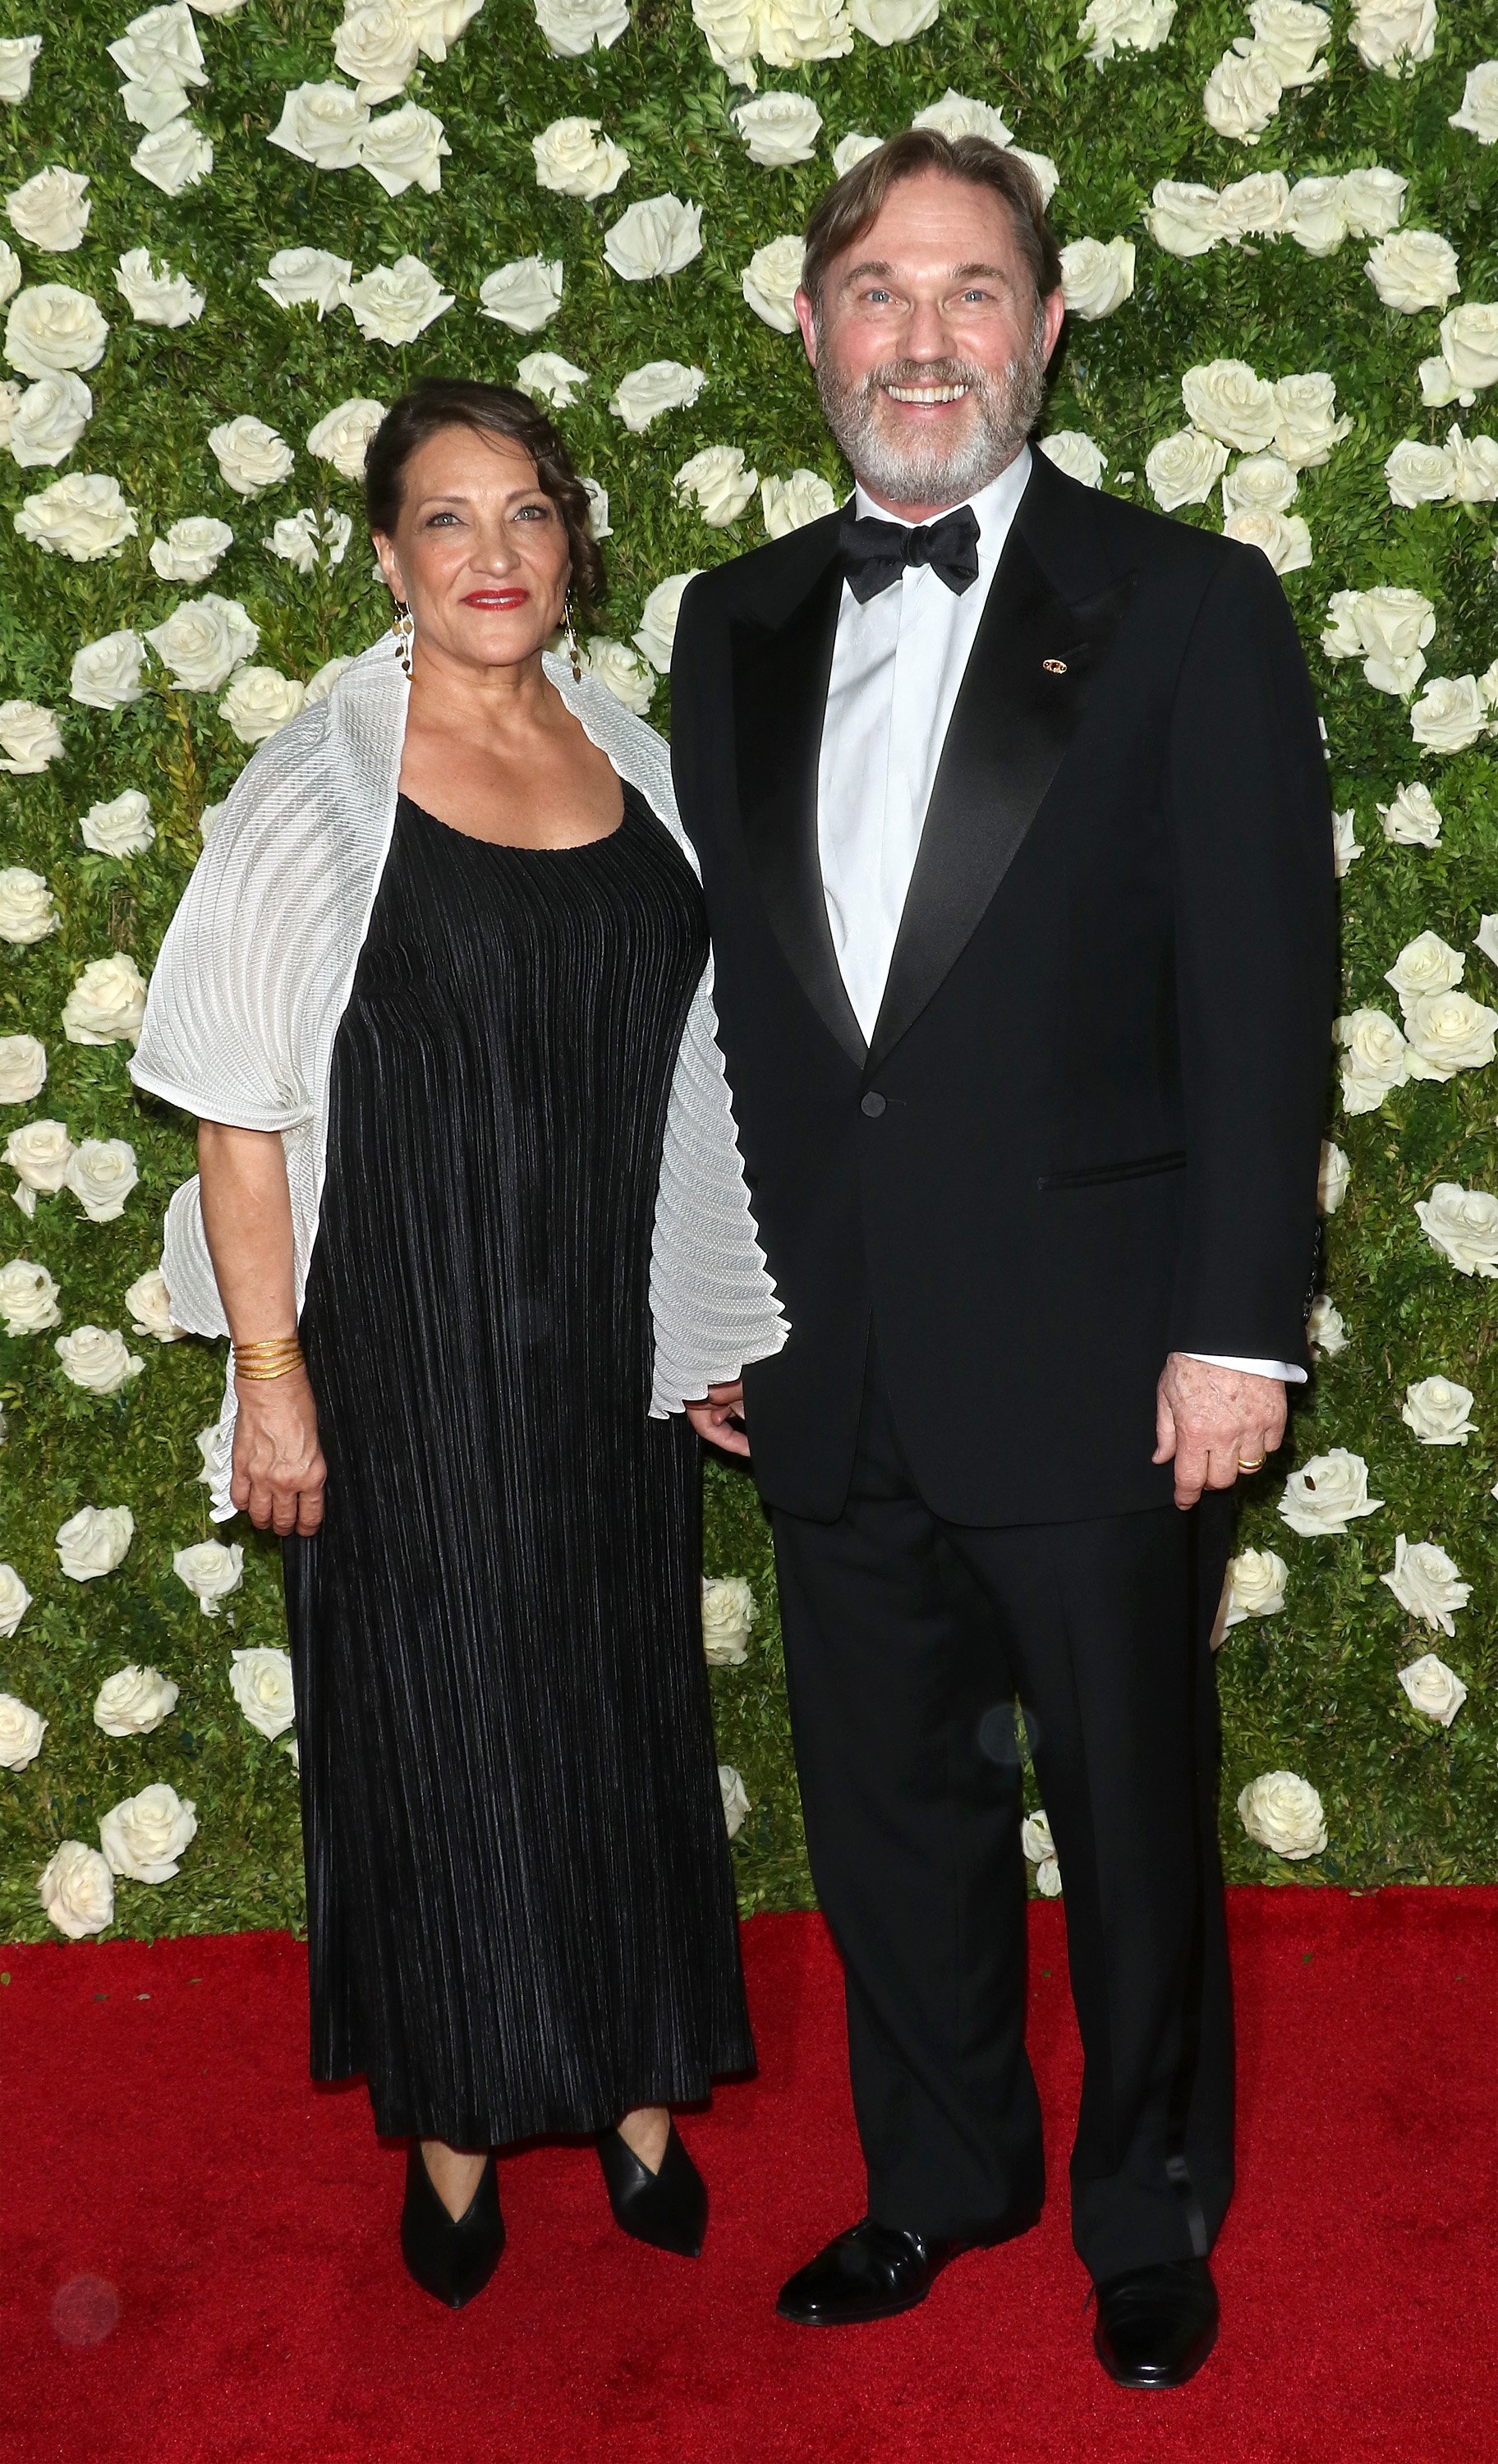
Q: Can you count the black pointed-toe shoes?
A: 2